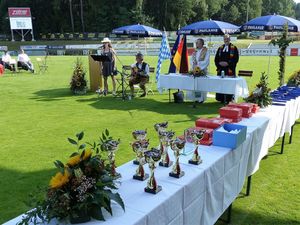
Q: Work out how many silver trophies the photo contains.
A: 8